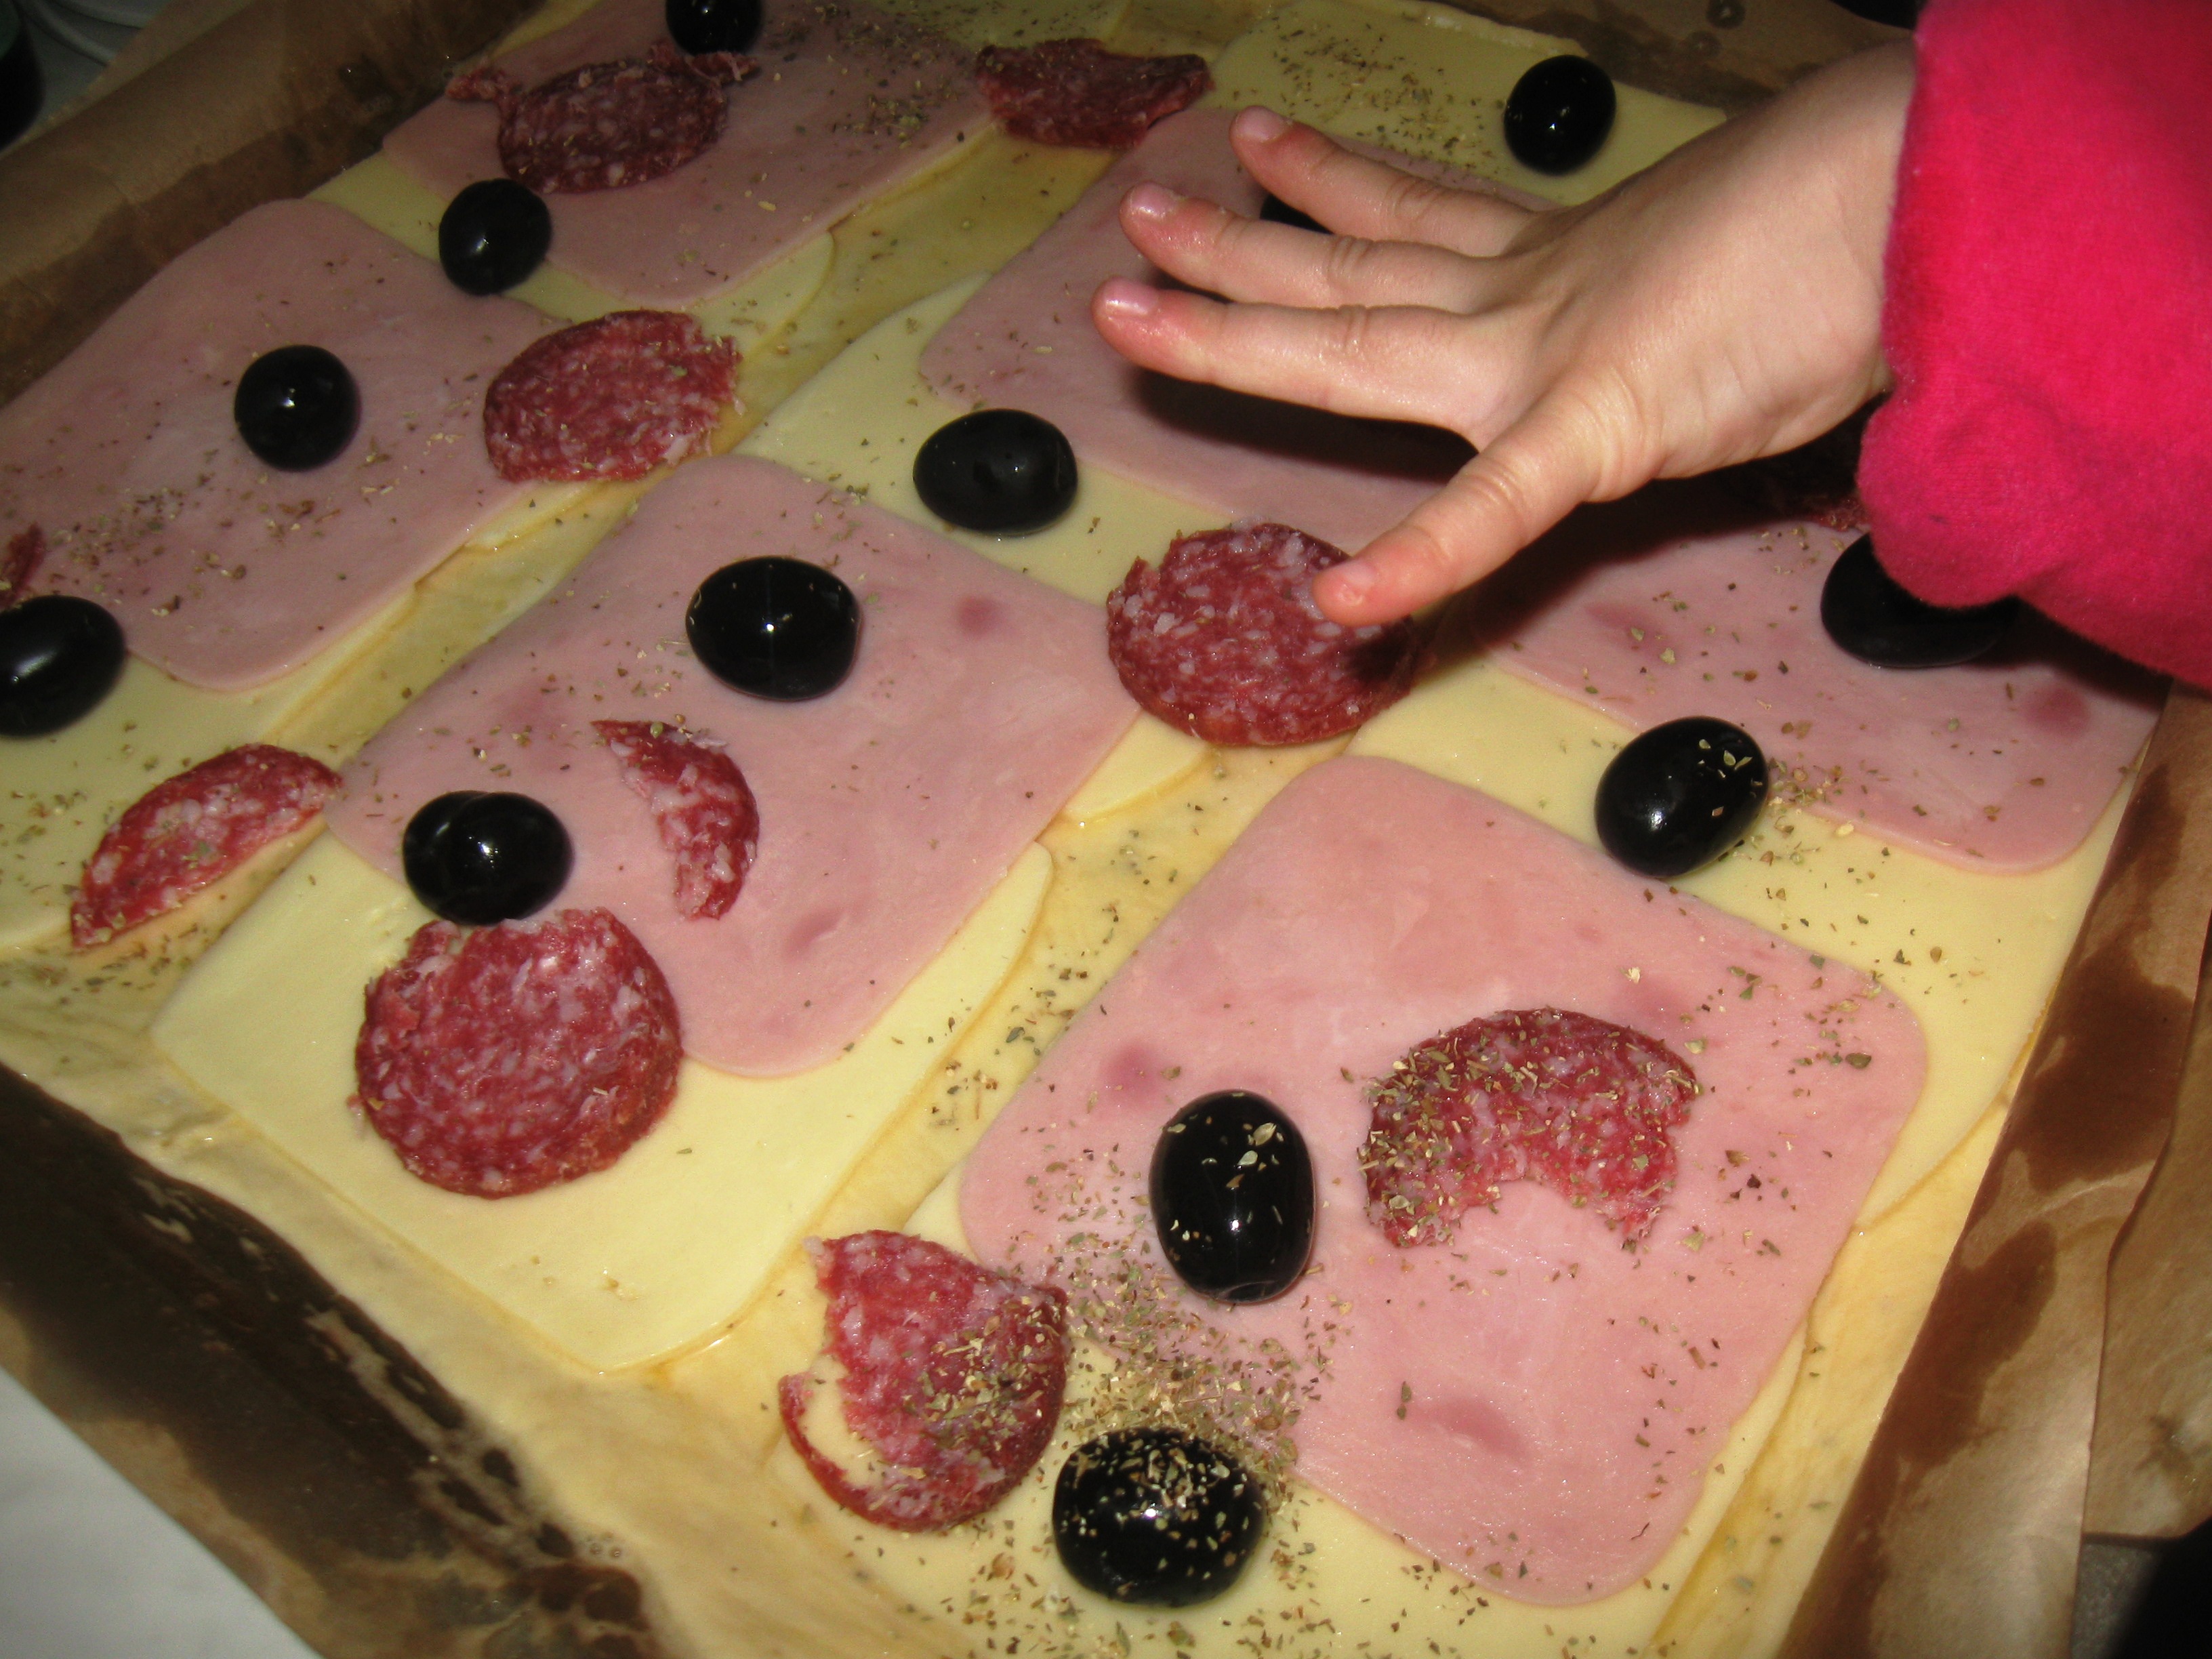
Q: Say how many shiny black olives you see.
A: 13